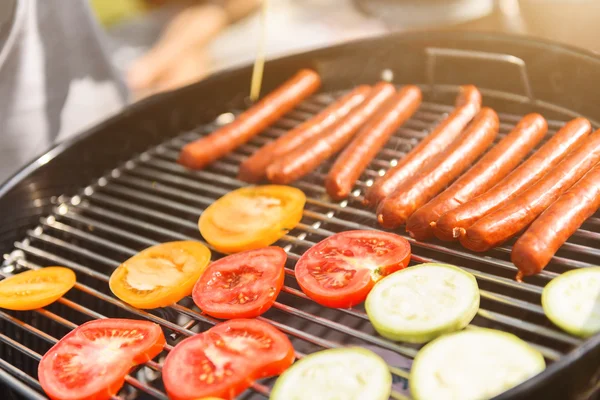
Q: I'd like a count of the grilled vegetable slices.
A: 11